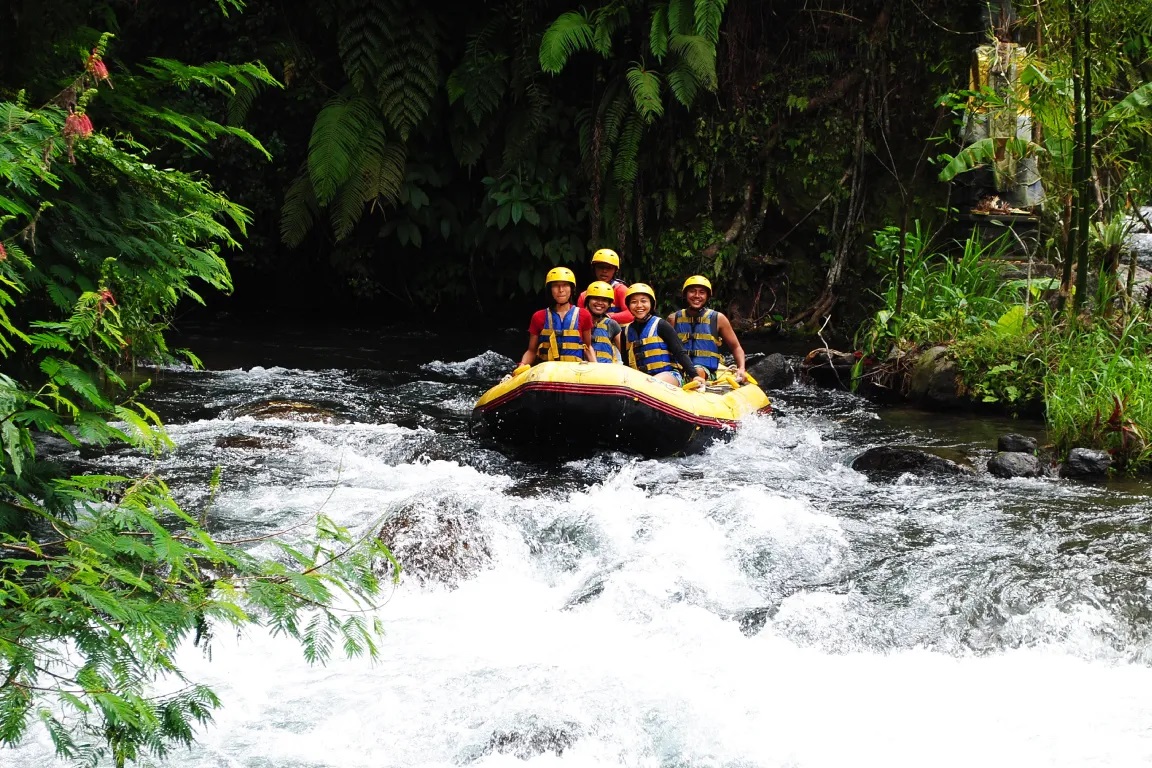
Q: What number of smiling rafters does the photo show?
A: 3